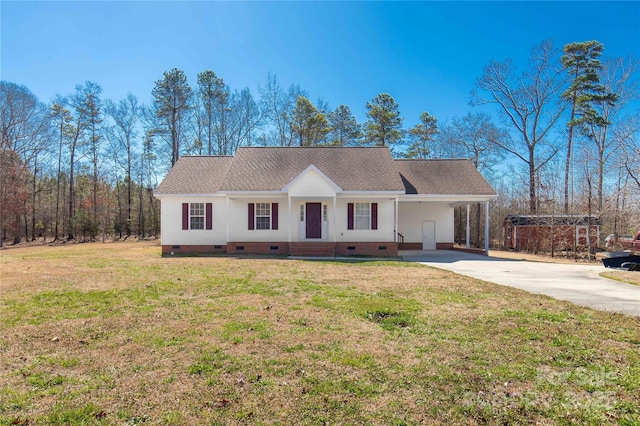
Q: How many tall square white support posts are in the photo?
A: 6